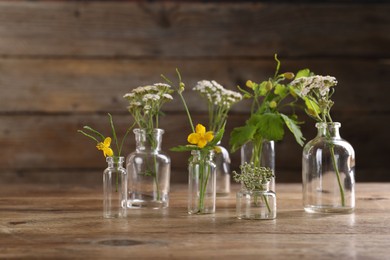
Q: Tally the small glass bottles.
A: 7